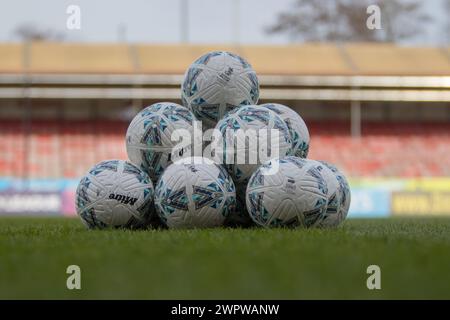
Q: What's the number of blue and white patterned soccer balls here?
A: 8